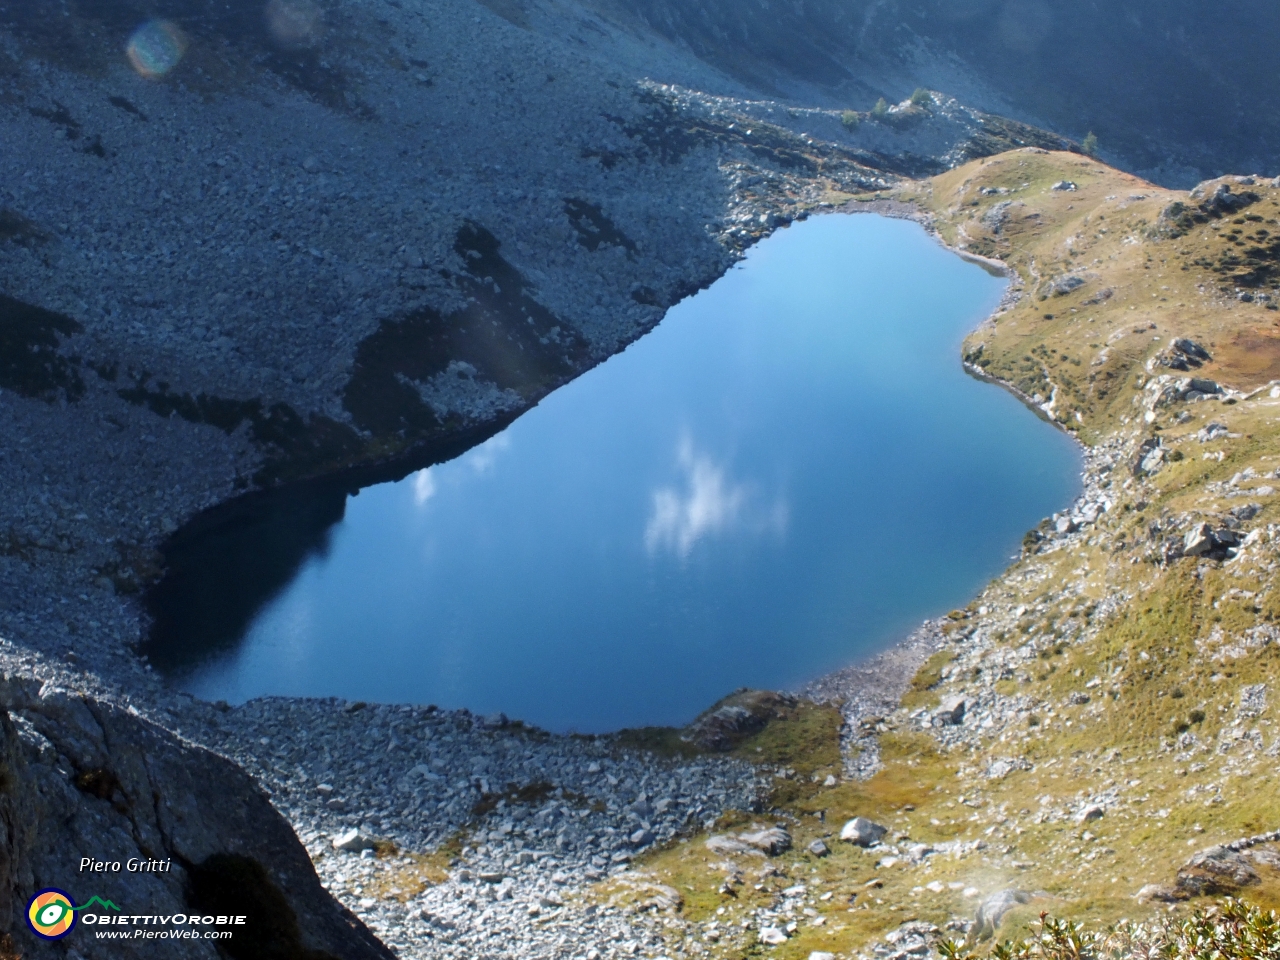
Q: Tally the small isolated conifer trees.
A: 4